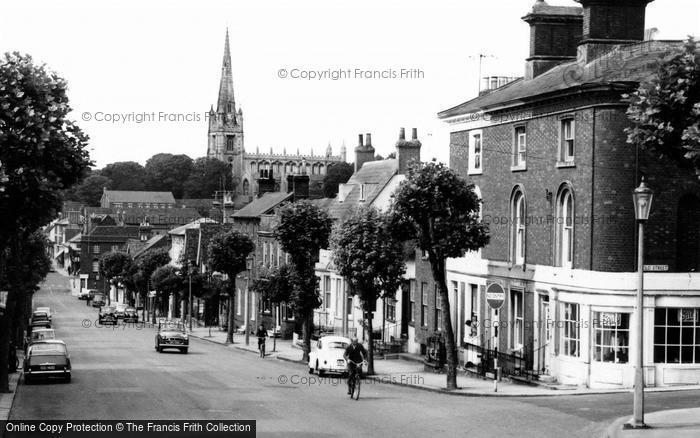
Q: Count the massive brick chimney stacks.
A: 2